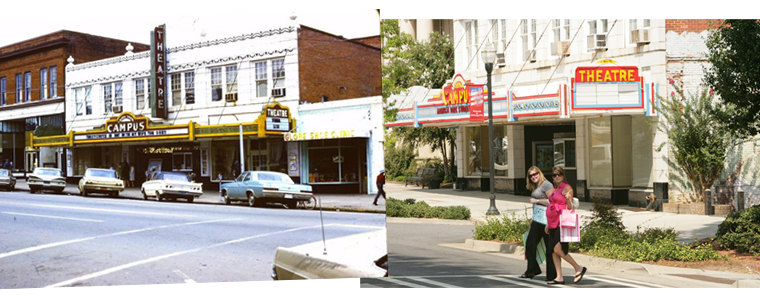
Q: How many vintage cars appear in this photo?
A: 6